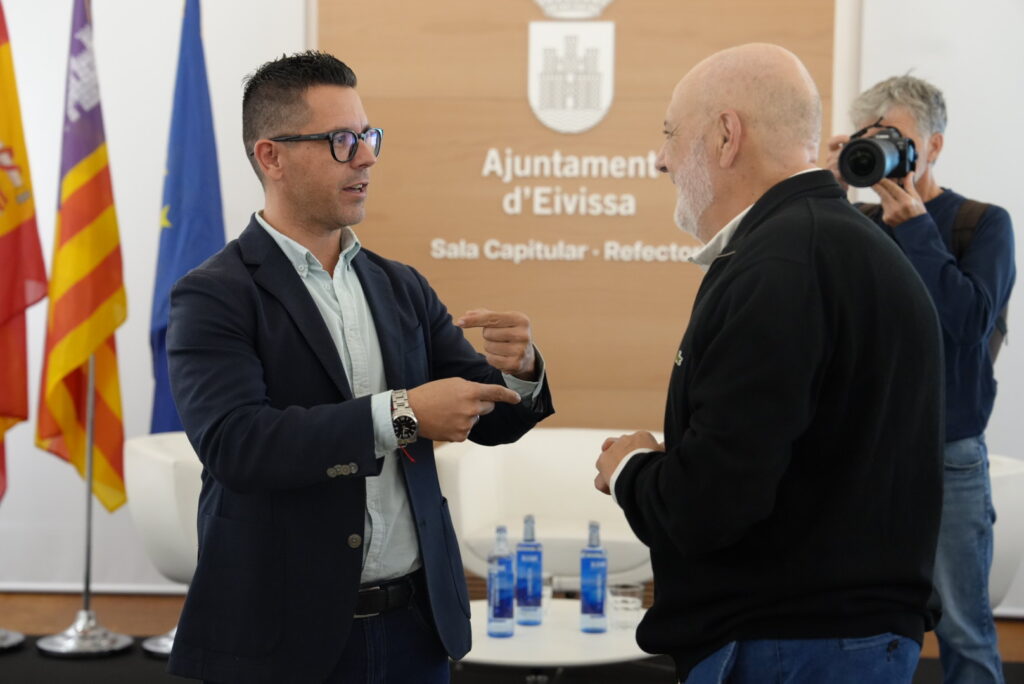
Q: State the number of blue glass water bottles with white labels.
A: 3